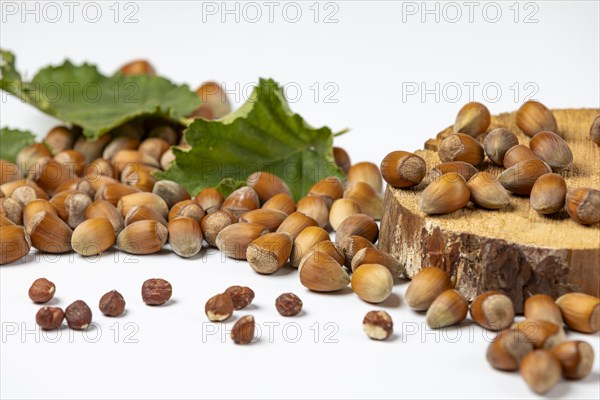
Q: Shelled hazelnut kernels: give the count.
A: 10